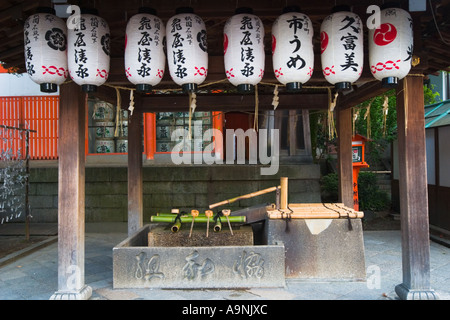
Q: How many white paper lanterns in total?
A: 8